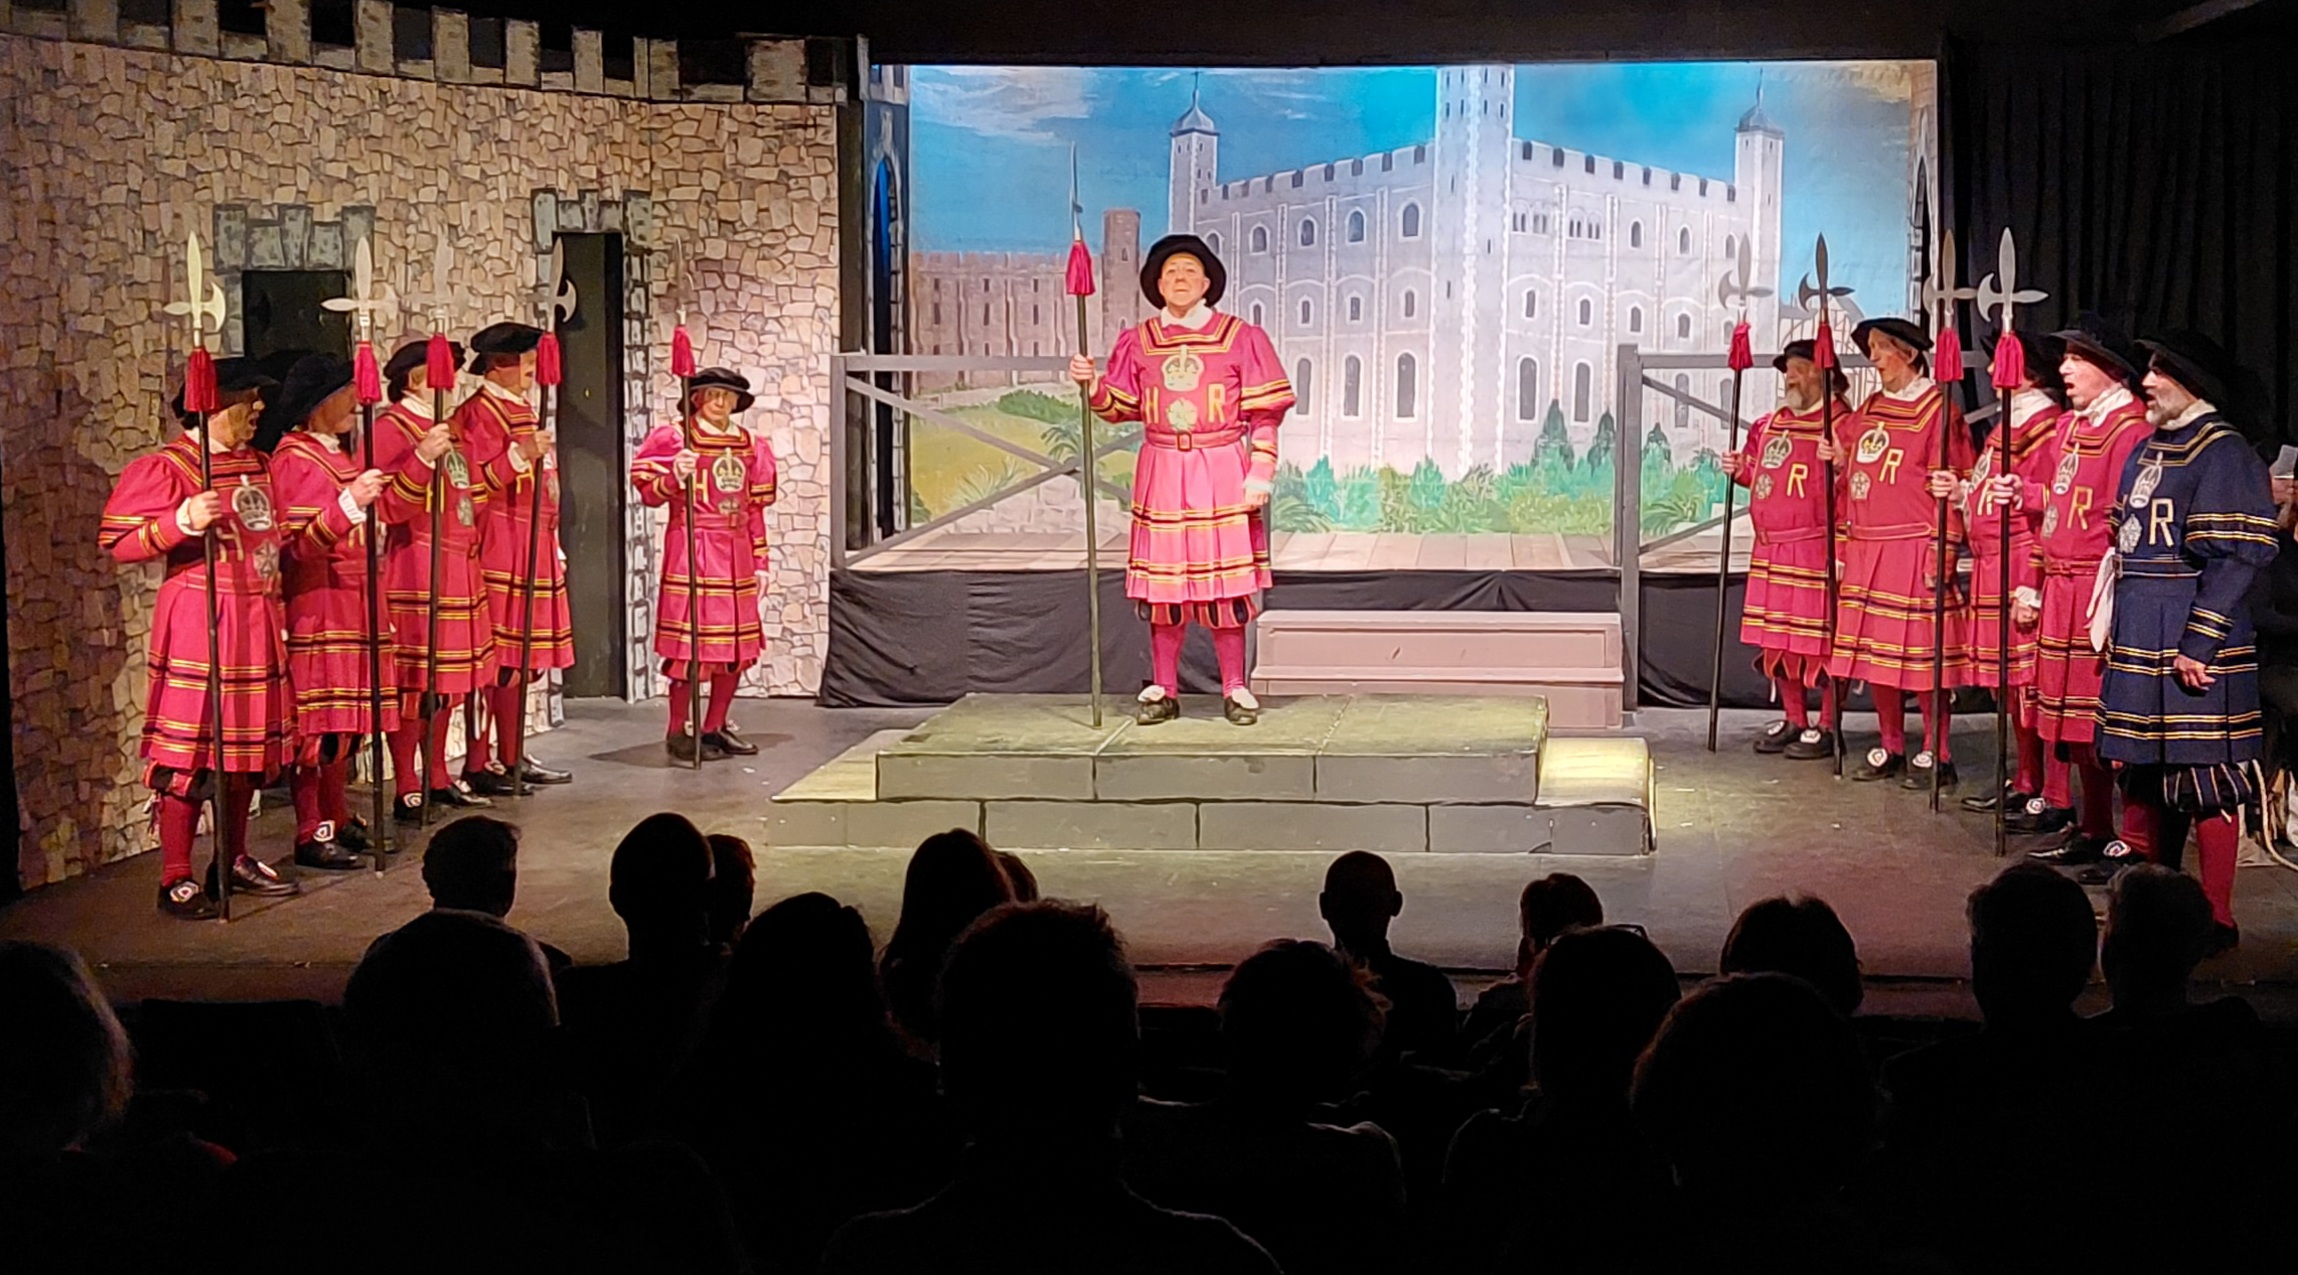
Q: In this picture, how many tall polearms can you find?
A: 10